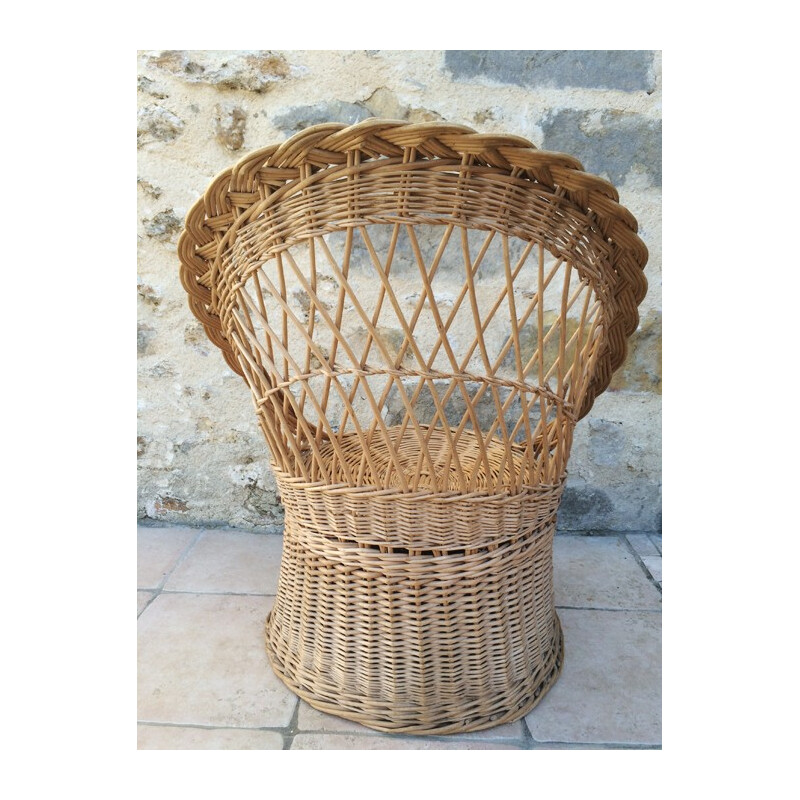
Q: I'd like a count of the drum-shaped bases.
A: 1